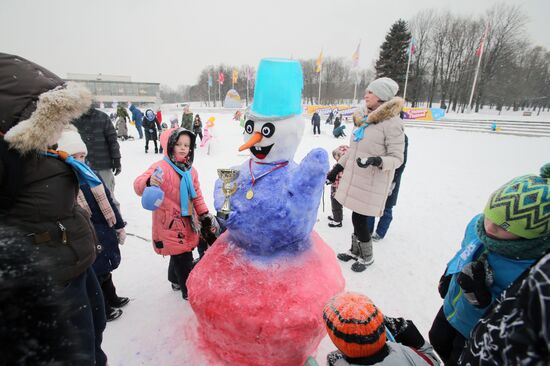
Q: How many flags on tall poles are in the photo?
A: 8